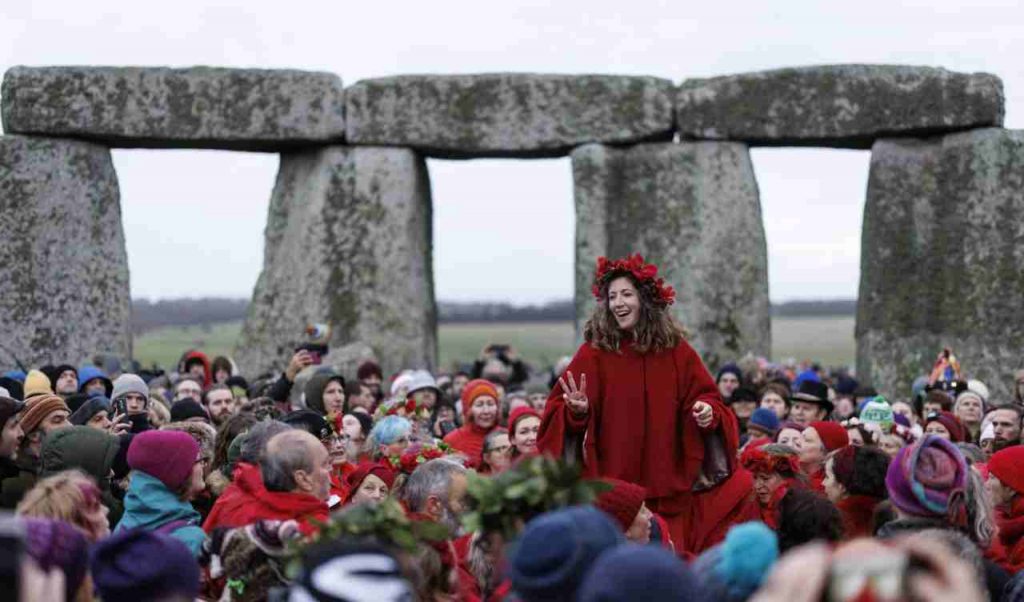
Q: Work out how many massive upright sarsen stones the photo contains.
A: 4